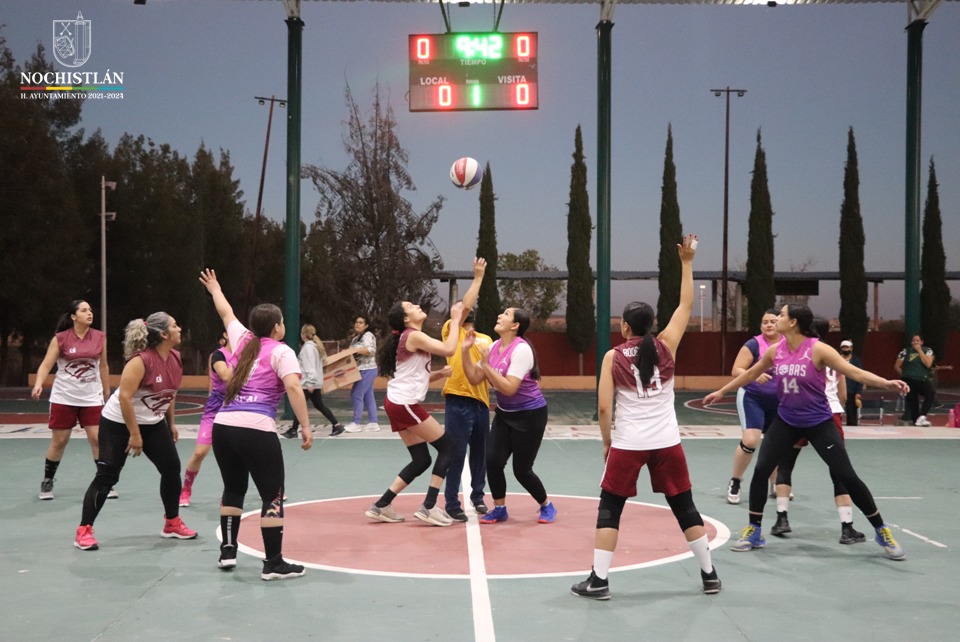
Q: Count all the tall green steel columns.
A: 3